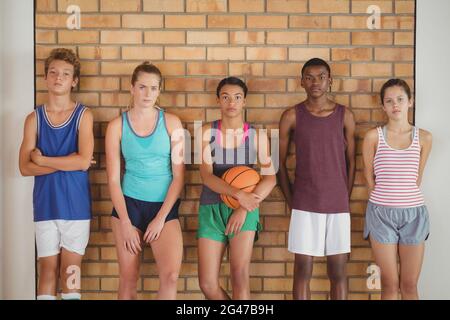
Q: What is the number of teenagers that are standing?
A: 5